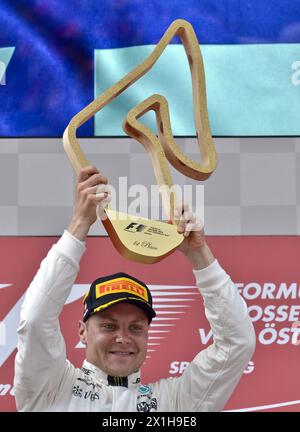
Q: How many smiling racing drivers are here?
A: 1